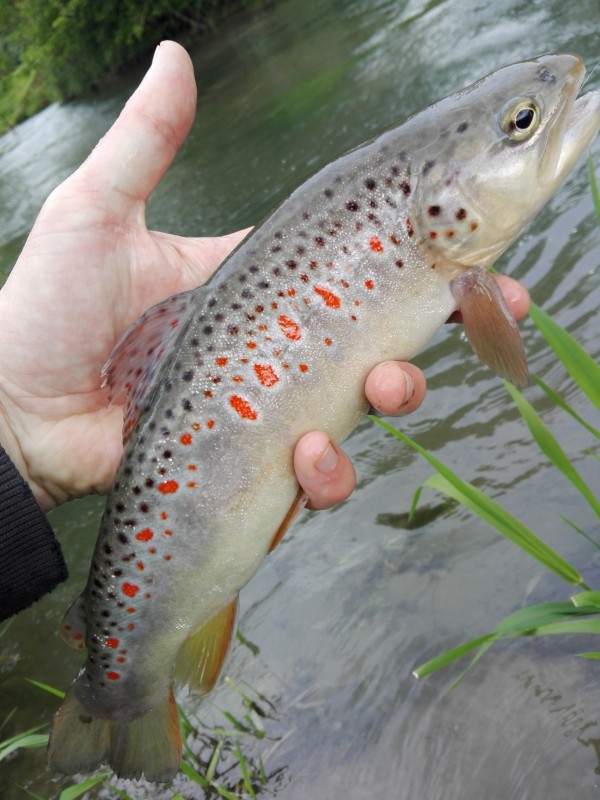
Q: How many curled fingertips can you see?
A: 3